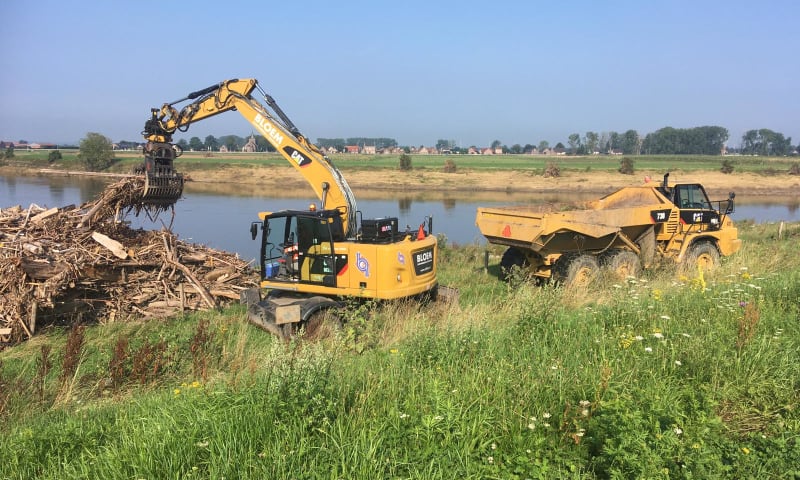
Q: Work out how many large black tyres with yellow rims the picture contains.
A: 3